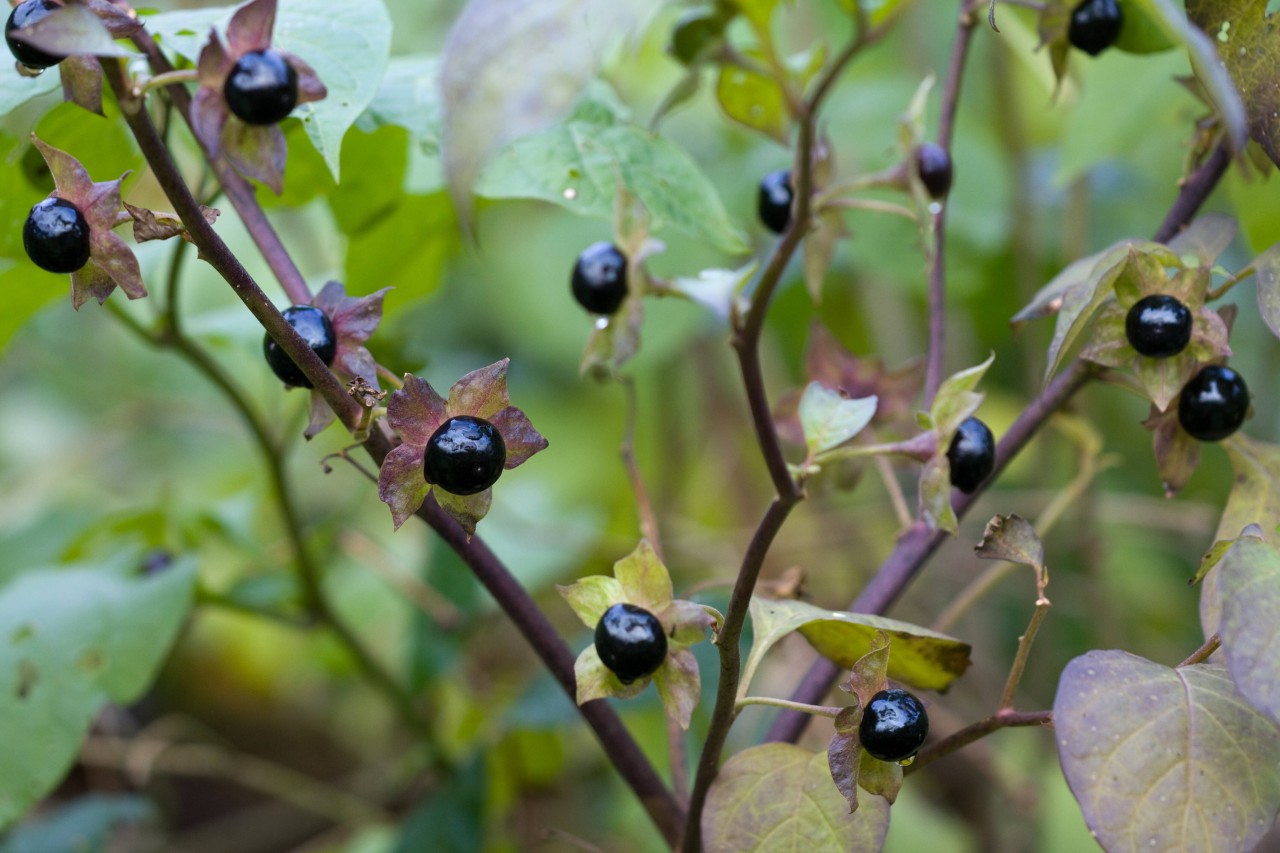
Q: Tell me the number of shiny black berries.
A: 14